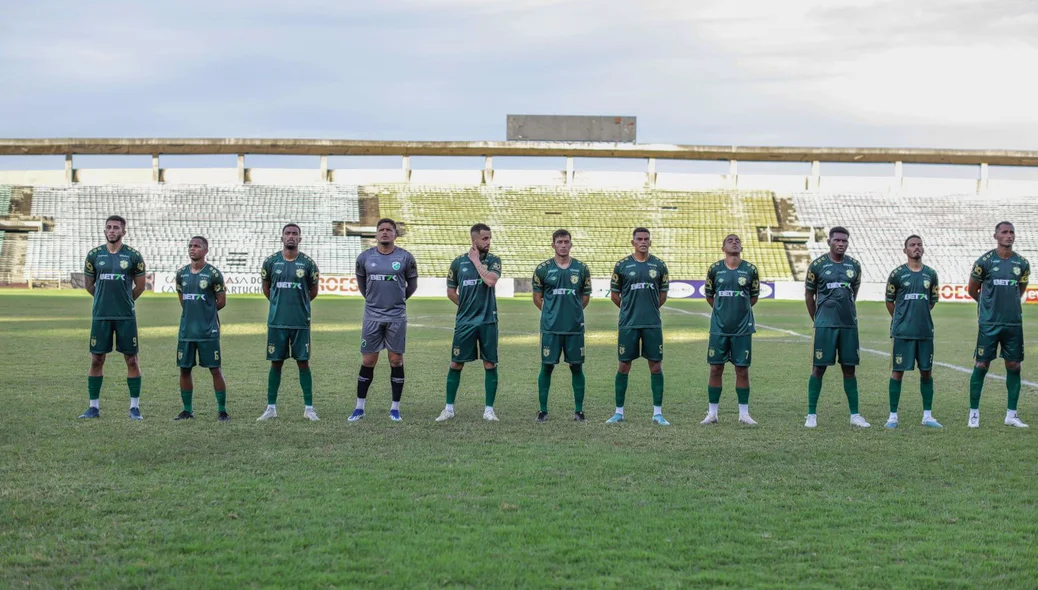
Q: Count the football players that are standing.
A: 11